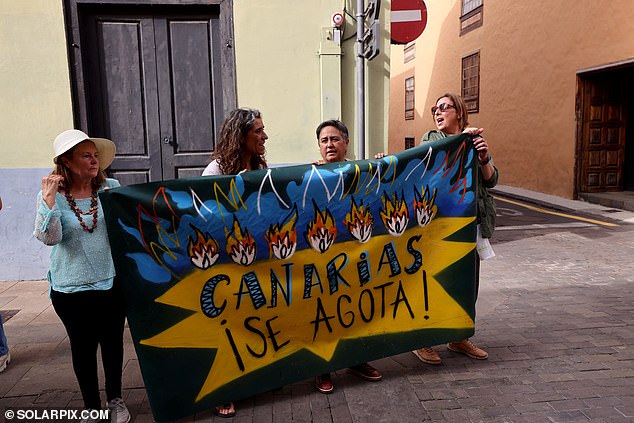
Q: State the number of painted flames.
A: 7